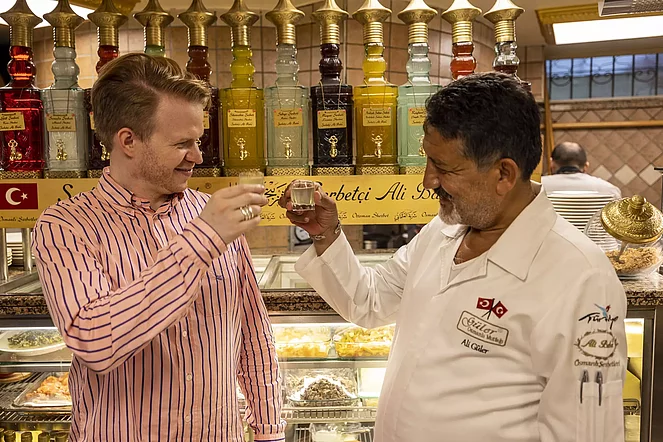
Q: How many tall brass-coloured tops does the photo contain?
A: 12